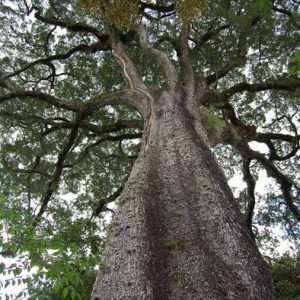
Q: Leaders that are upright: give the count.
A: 3